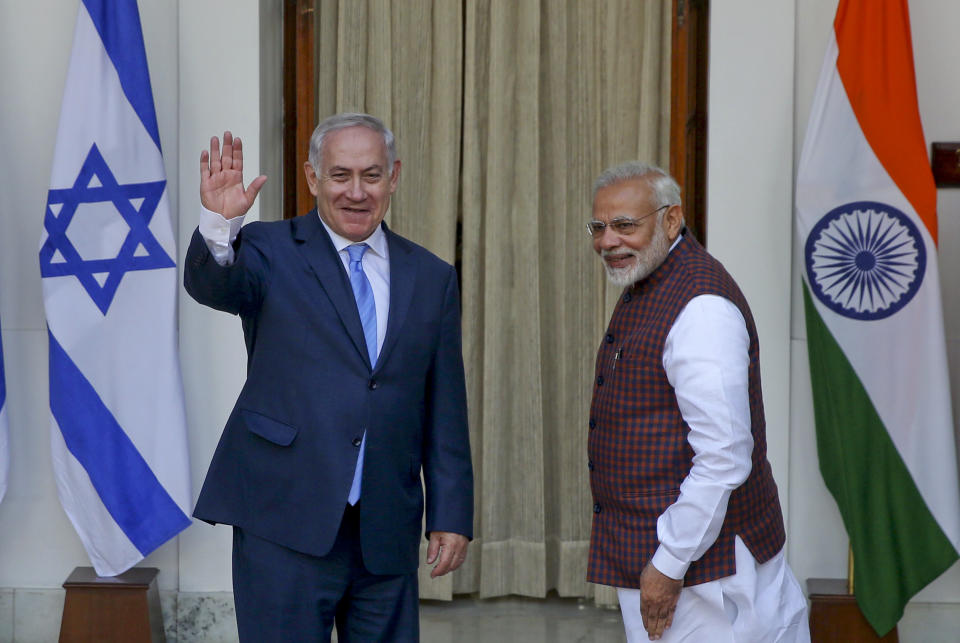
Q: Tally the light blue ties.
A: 1